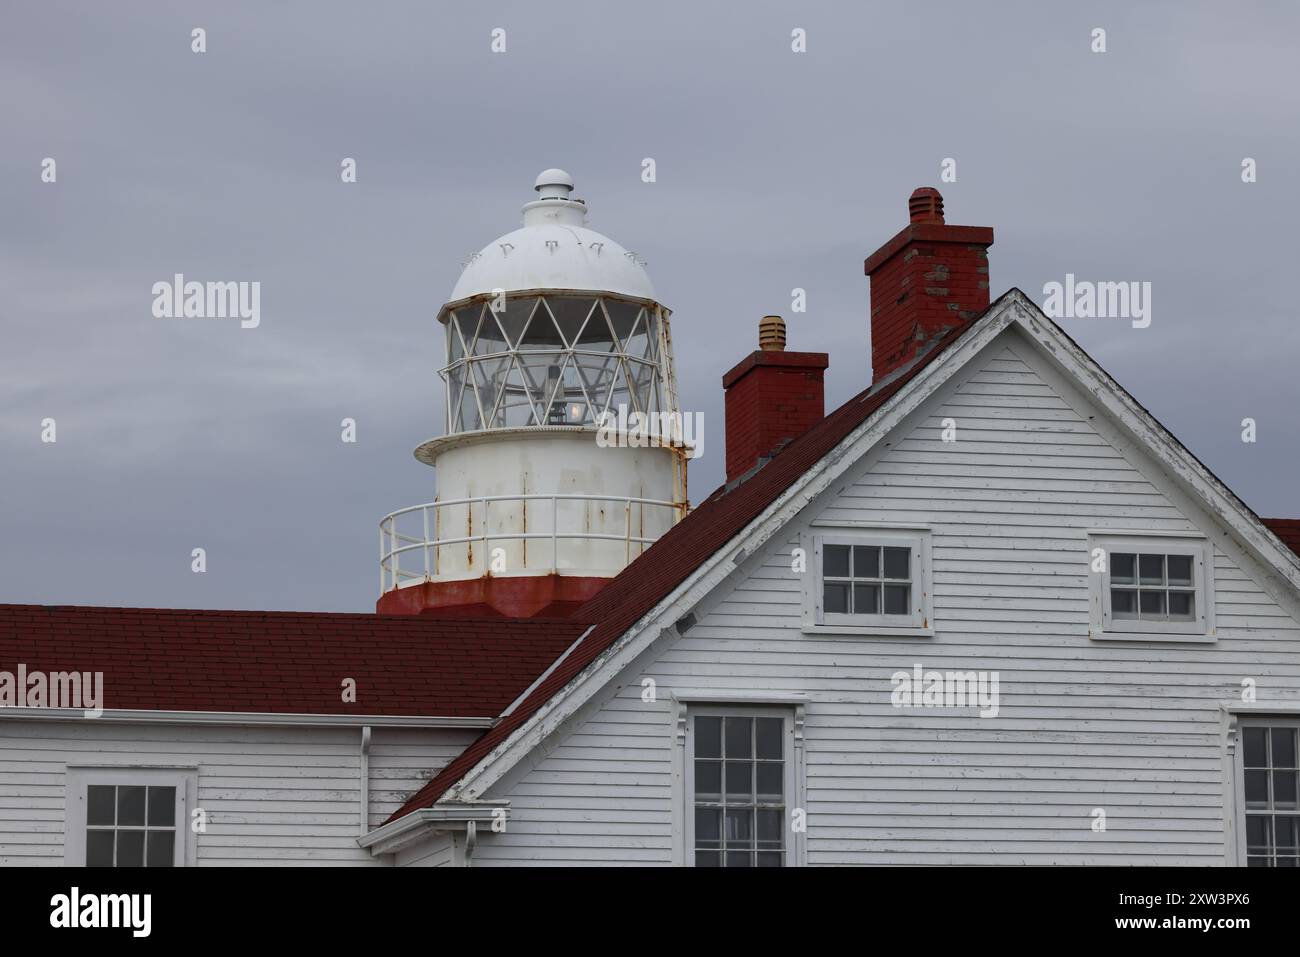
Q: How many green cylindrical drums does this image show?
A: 0